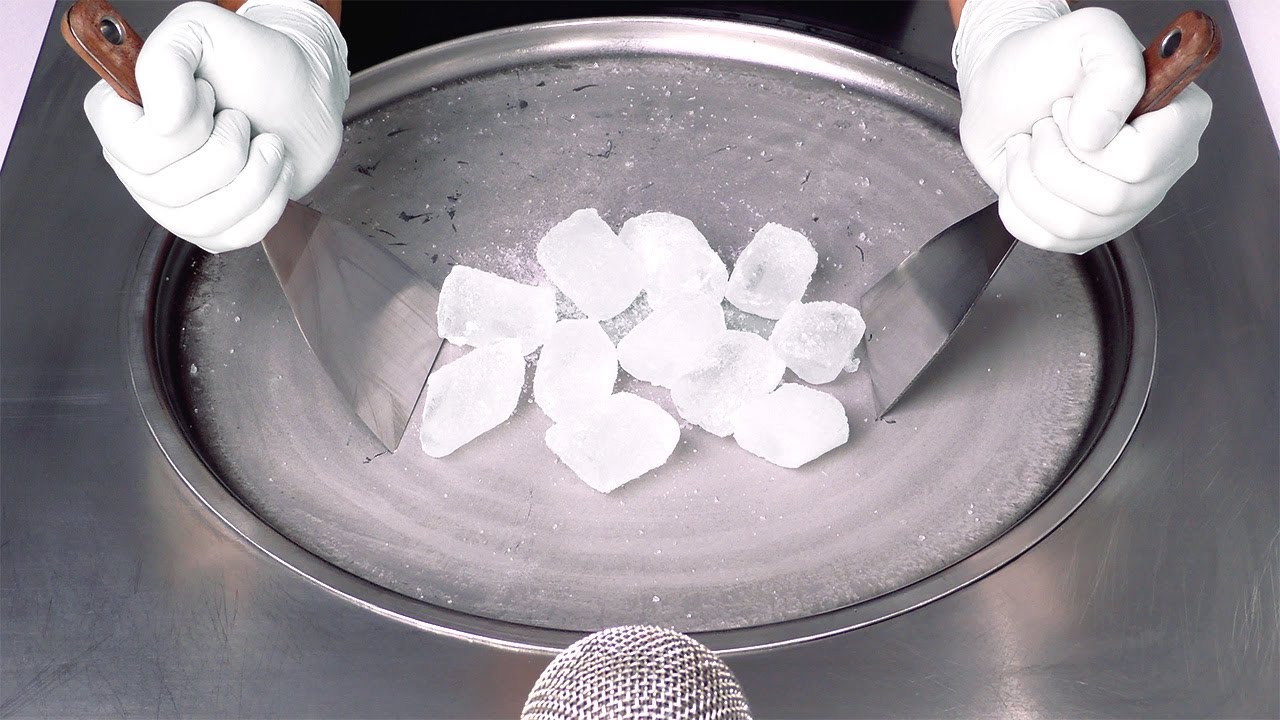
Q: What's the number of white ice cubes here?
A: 11